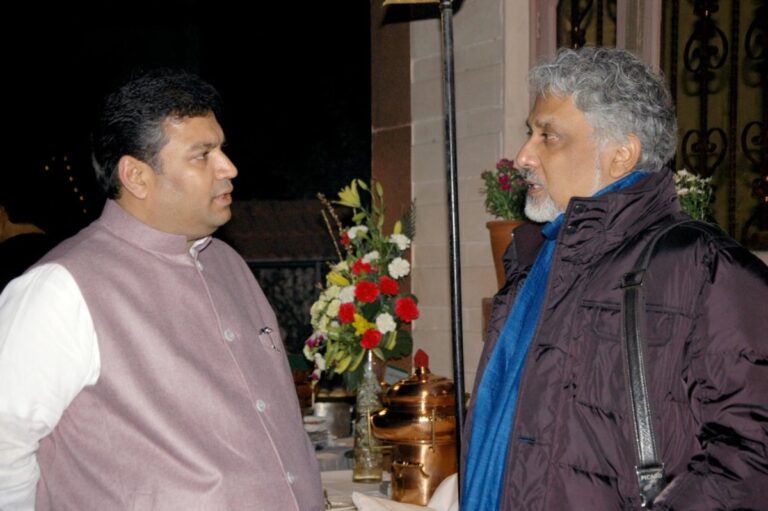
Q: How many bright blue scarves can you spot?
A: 1